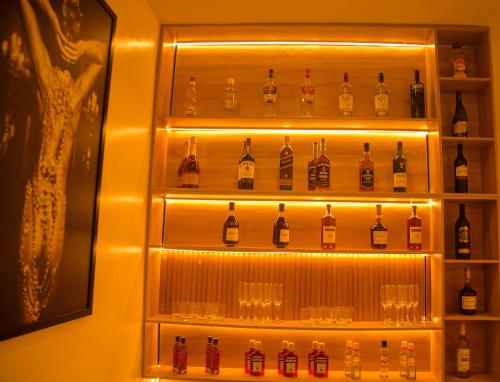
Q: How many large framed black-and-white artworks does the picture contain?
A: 1